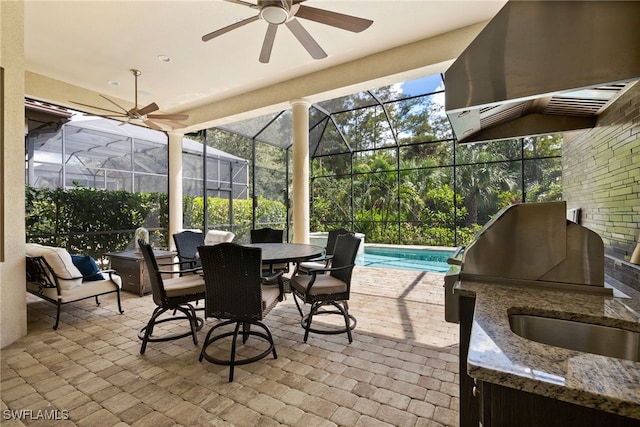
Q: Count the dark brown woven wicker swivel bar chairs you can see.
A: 6